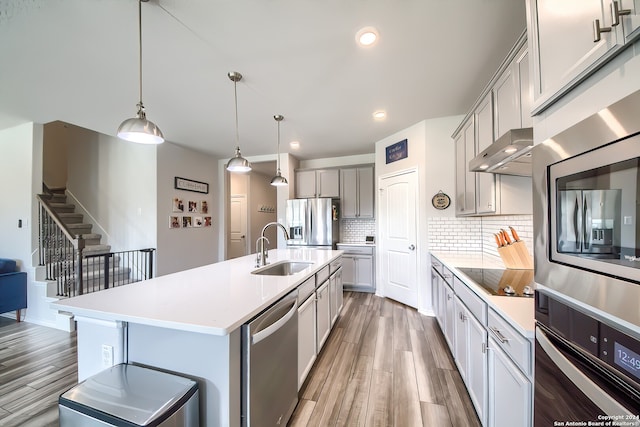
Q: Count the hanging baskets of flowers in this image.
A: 0